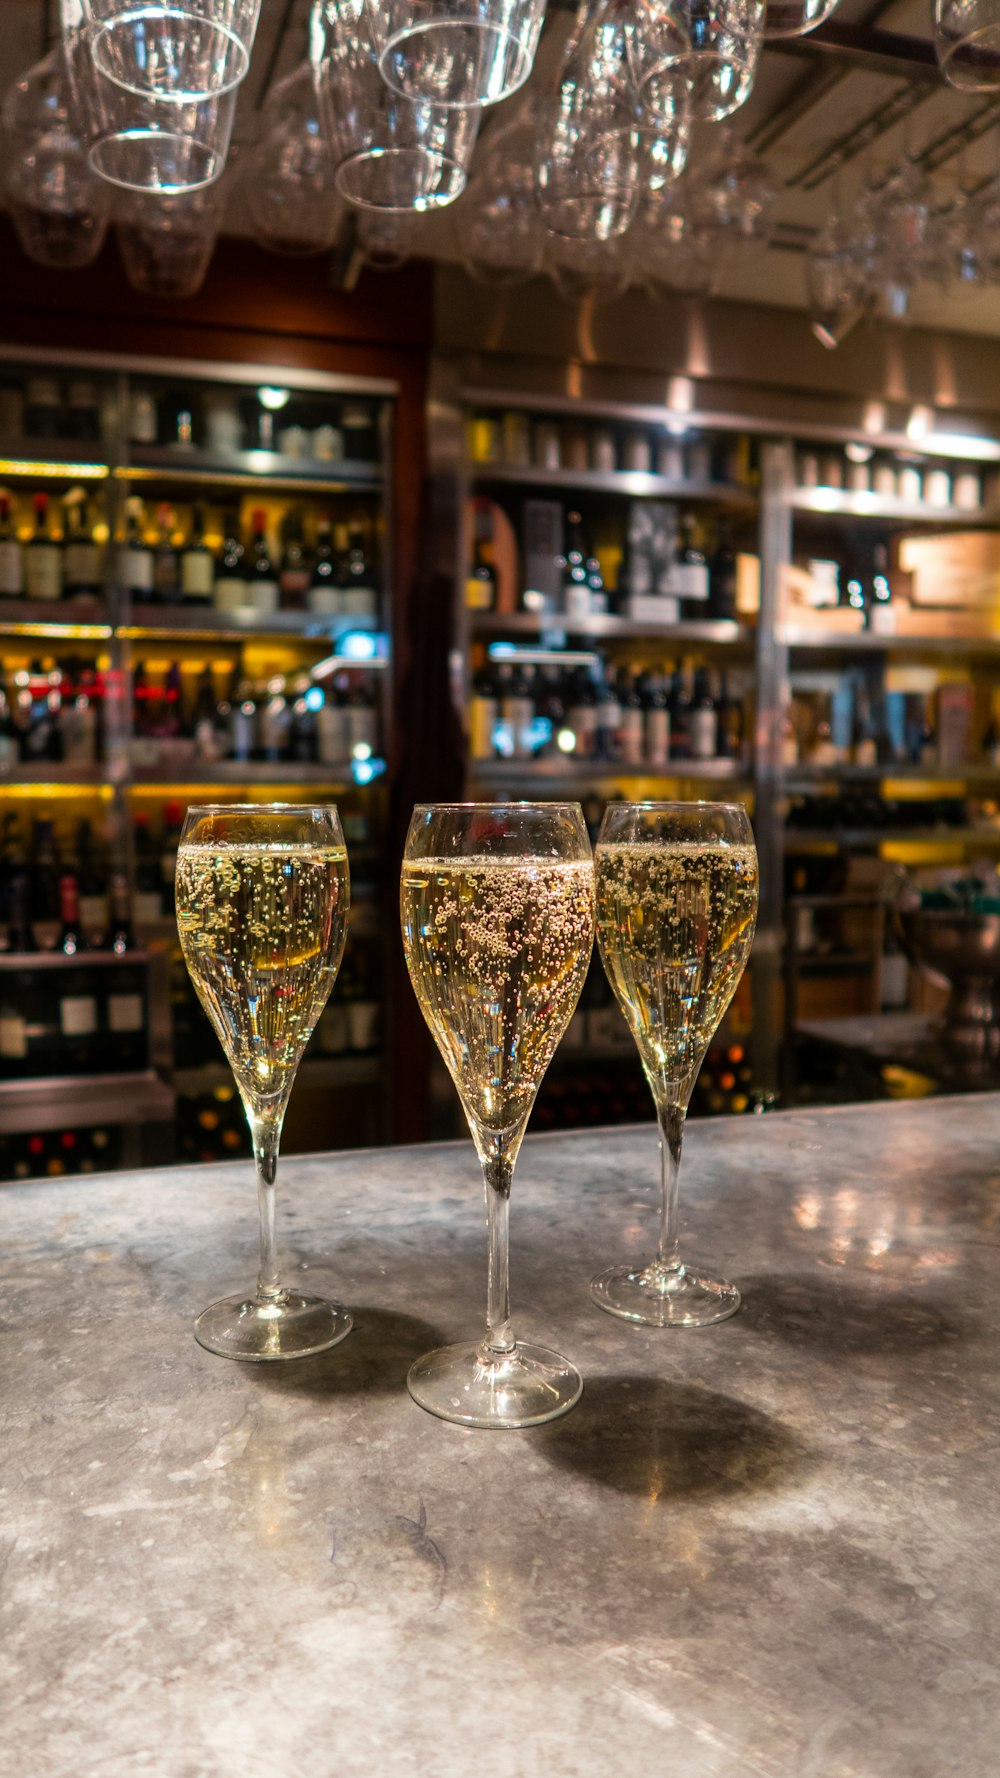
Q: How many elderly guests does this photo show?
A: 0